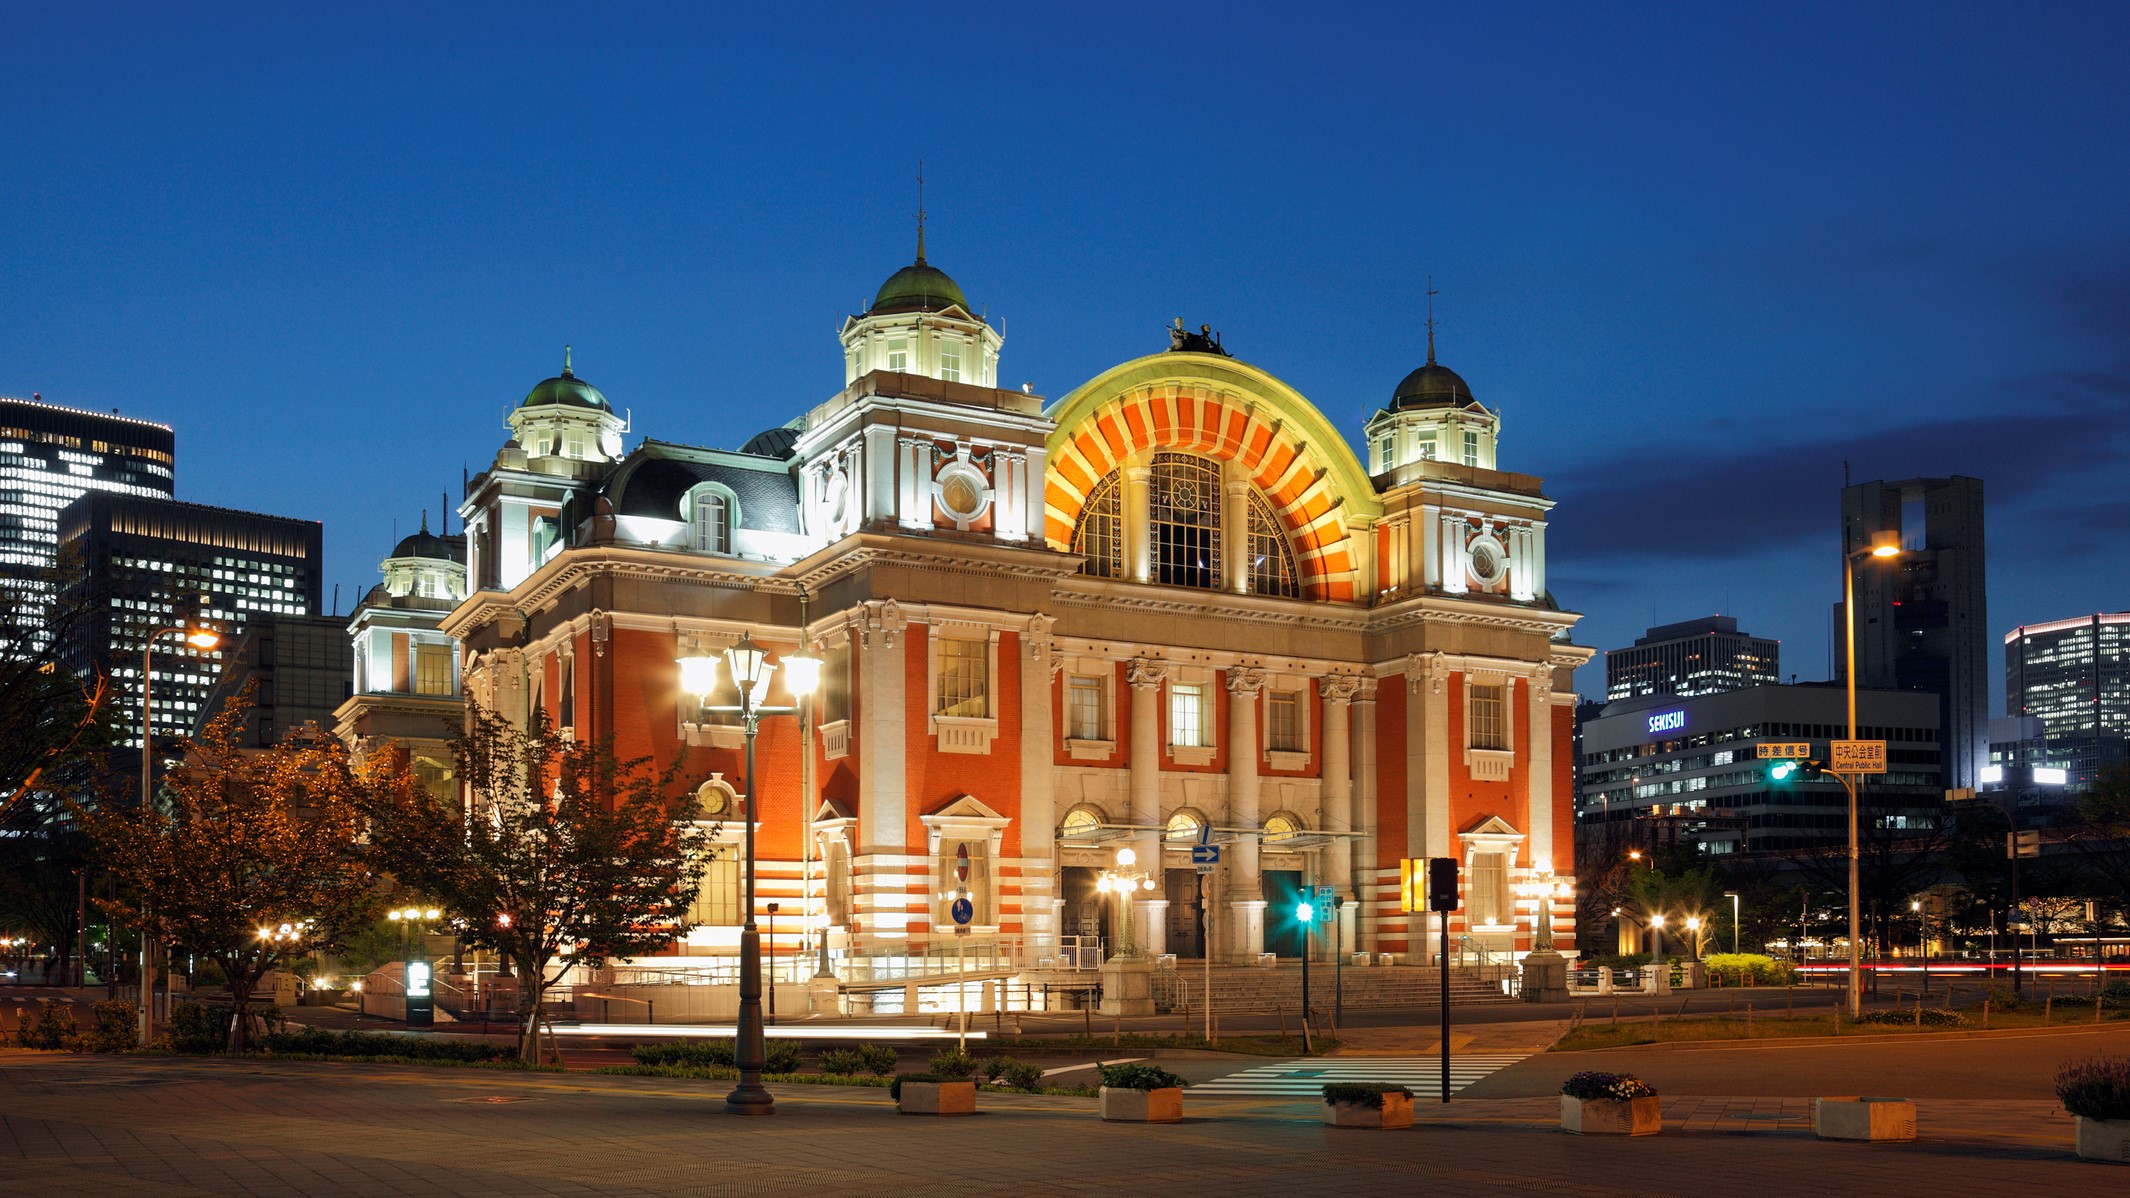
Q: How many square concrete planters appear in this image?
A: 6